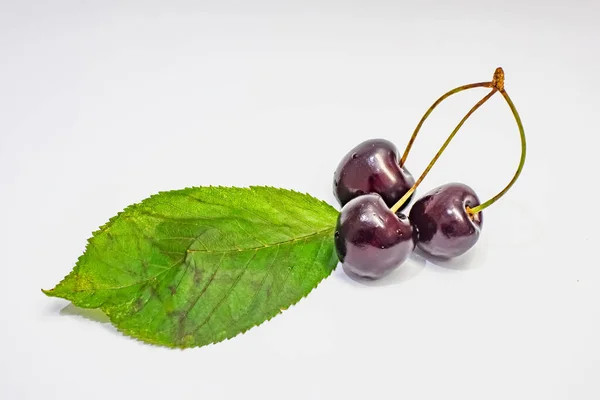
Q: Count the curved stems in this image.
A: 3